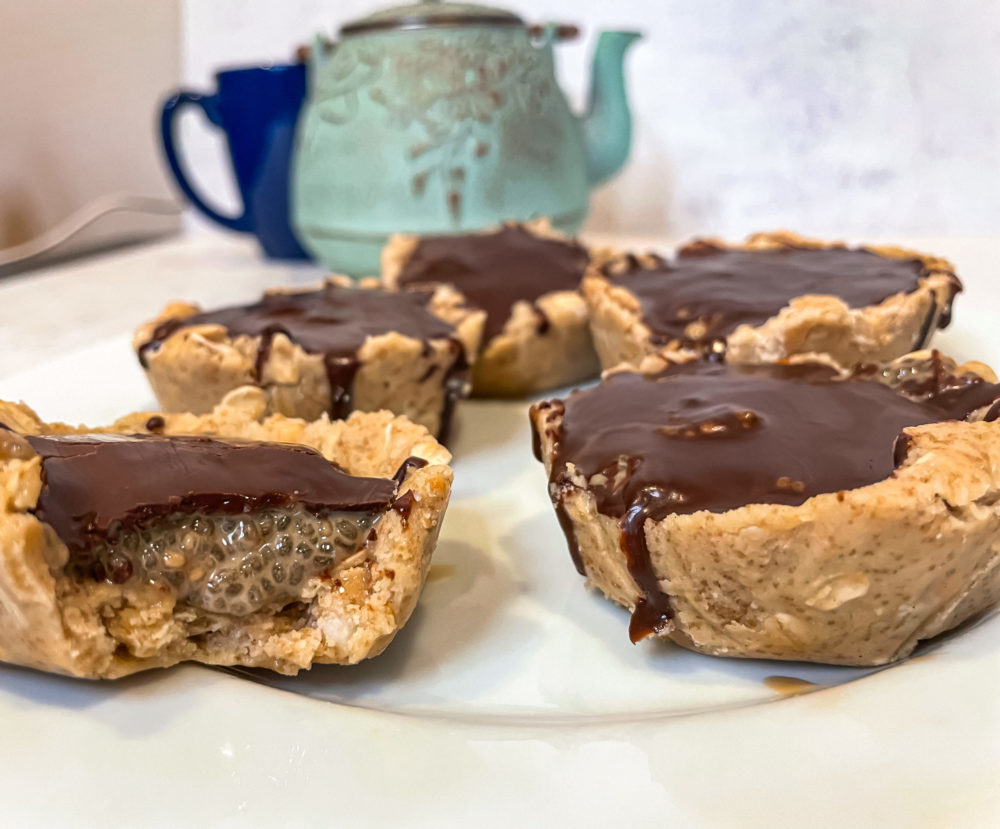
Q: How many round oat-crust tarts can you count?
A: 5